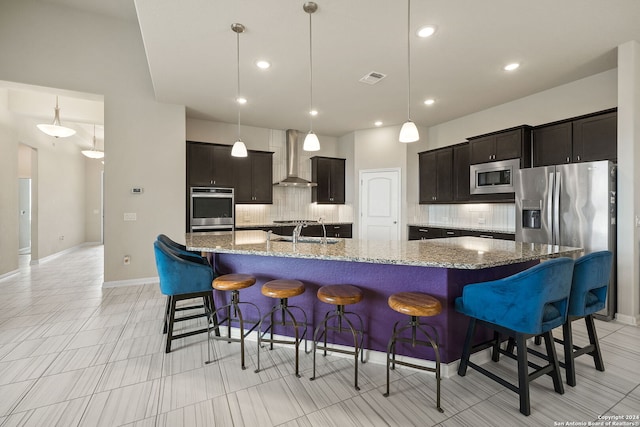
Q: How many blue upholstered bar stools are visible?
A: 4